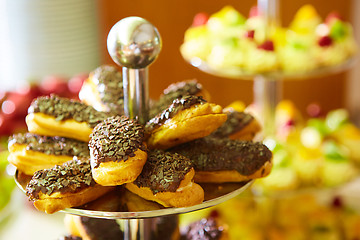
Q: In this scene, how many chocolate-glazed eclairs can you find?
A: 10